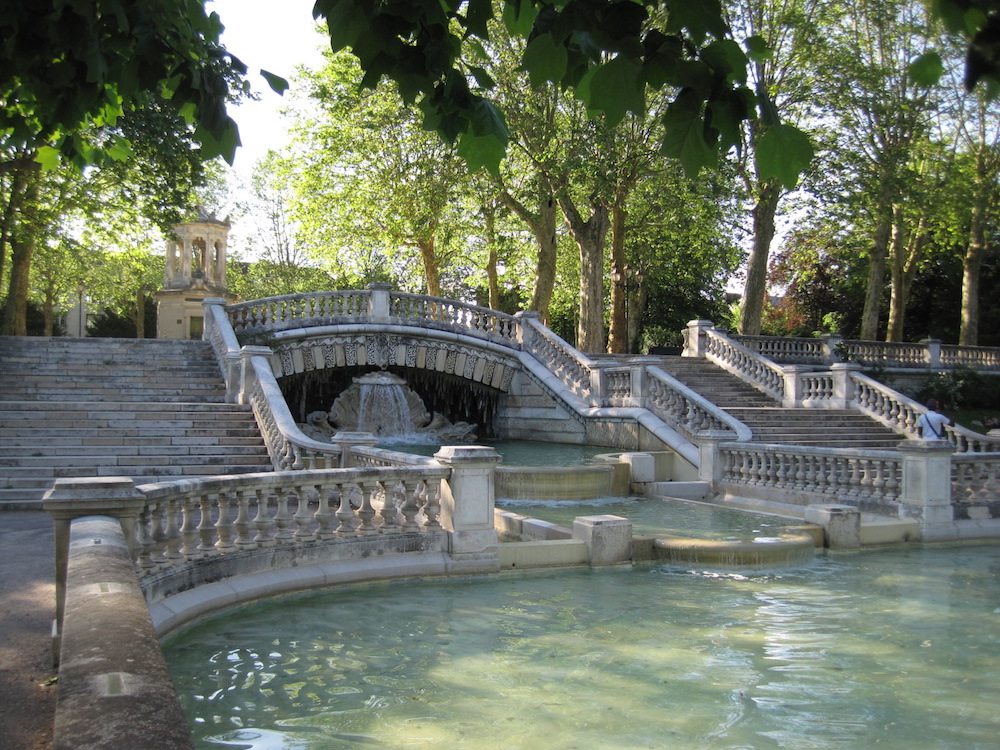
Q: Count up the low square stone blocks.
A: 3